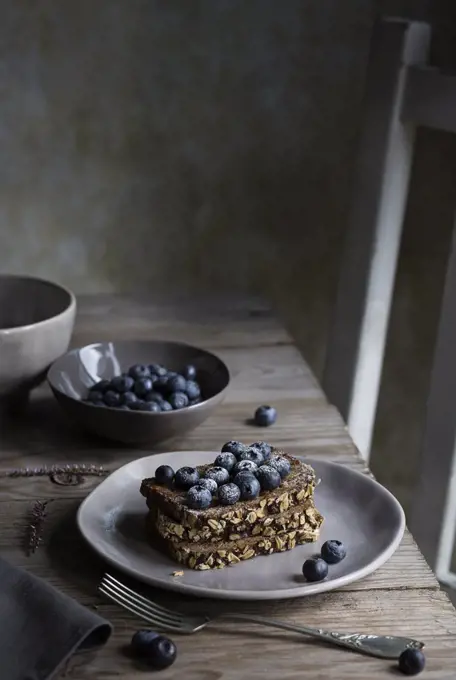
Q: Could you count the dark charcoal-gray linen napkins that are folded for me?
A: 1